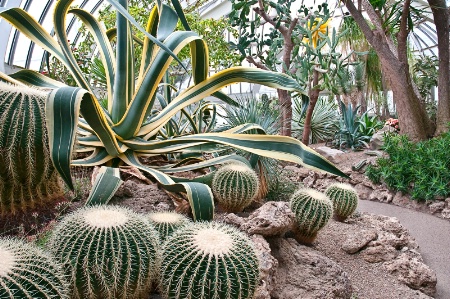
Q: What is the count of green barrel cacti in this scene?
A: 8